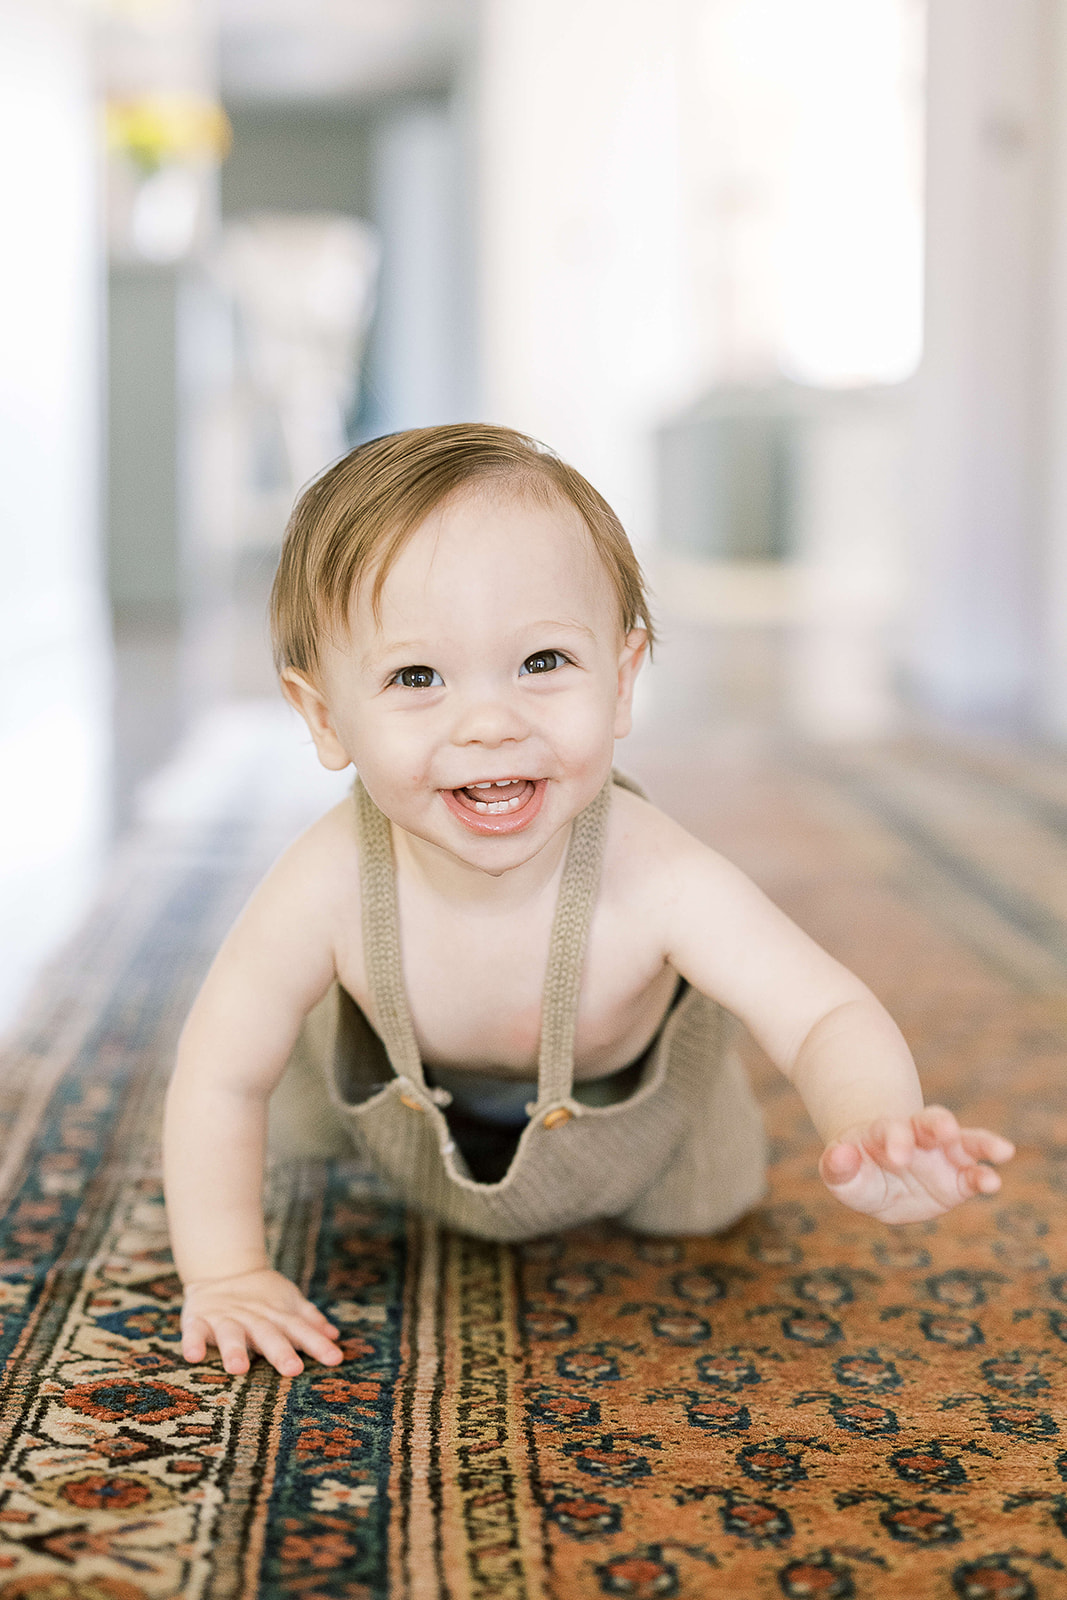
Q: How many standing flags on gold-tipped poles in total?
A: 0